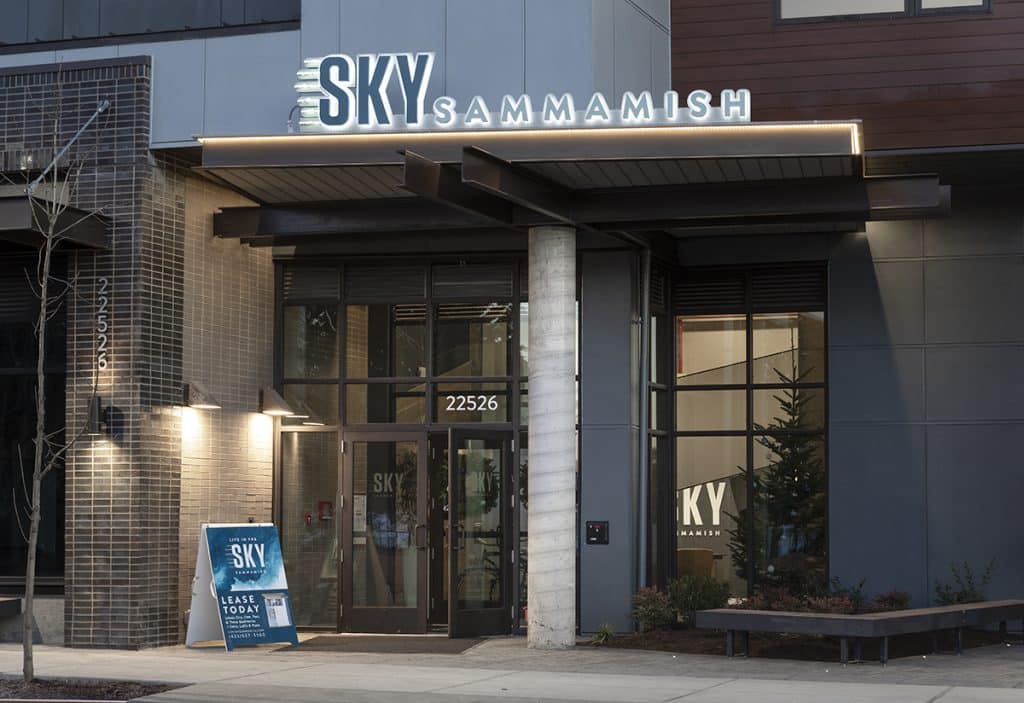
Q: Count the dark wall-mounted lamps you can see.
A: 3